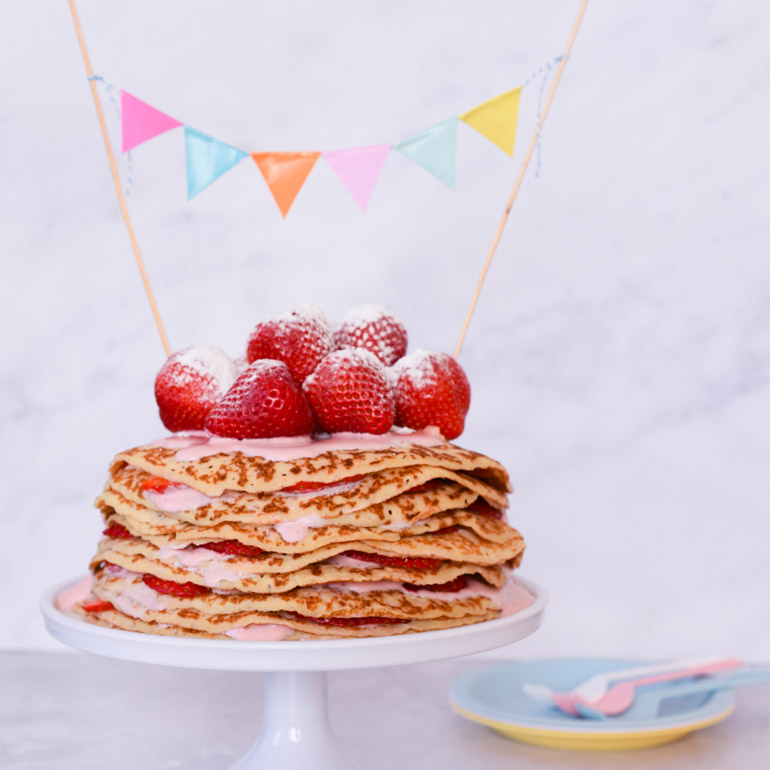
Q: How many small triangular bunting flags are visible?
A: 6